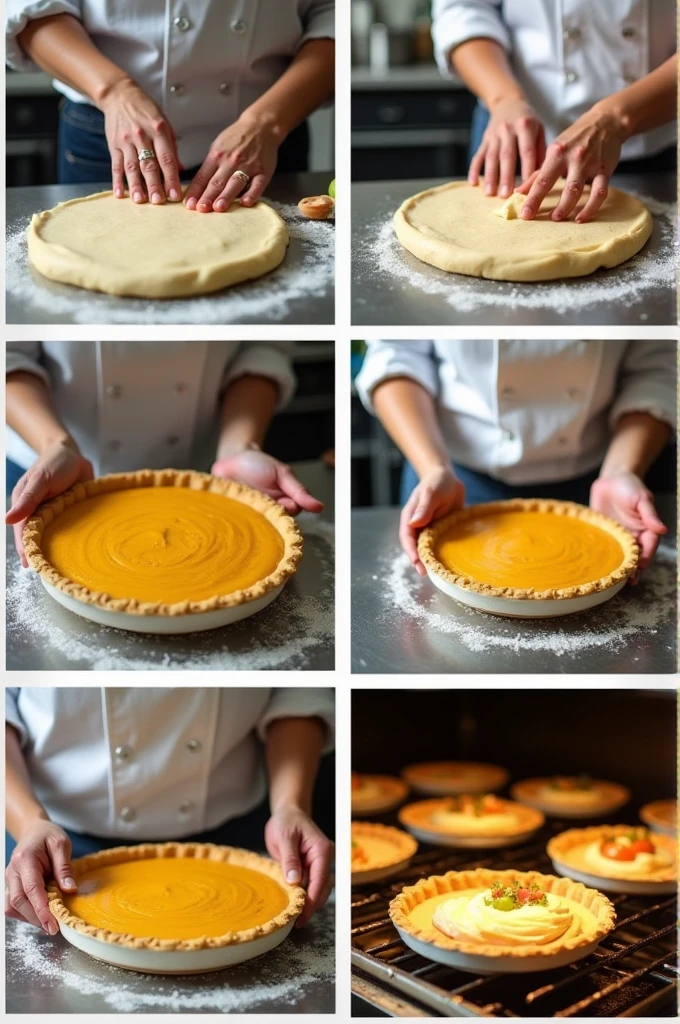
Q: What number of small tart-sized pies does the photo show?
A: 8